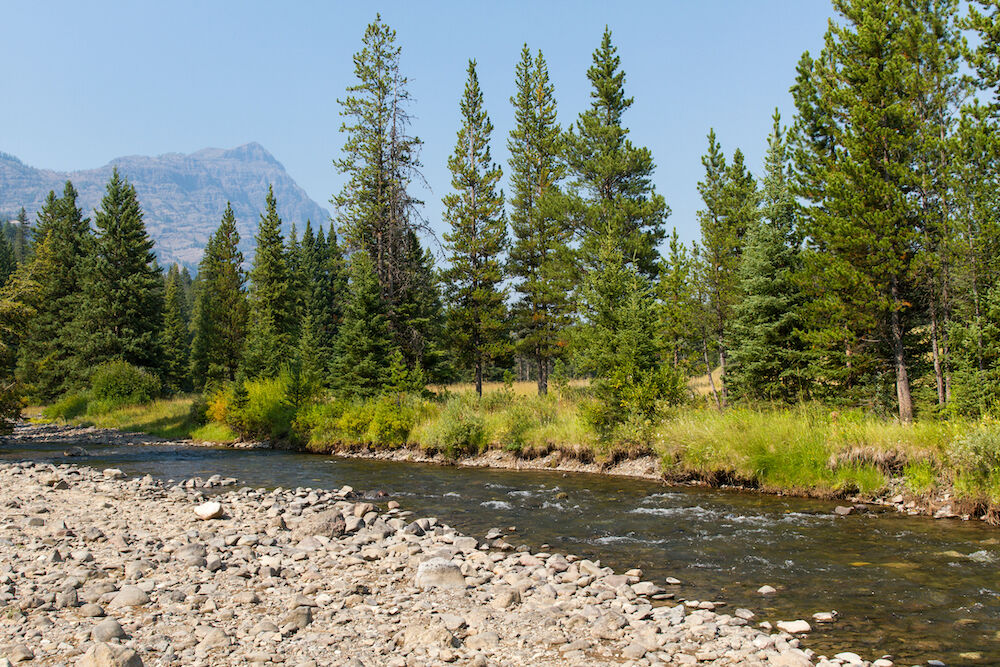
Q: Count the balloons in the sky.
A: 0